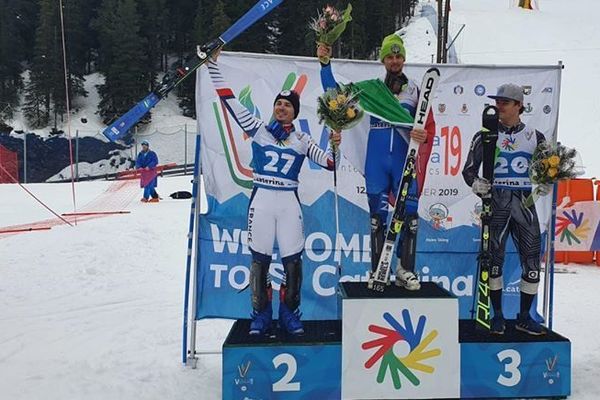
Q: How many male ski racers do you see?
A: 3